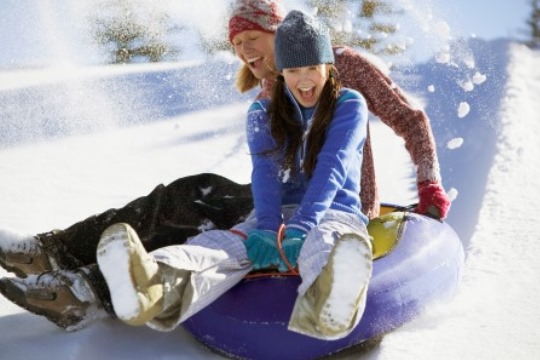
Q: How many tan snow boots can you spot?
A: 2